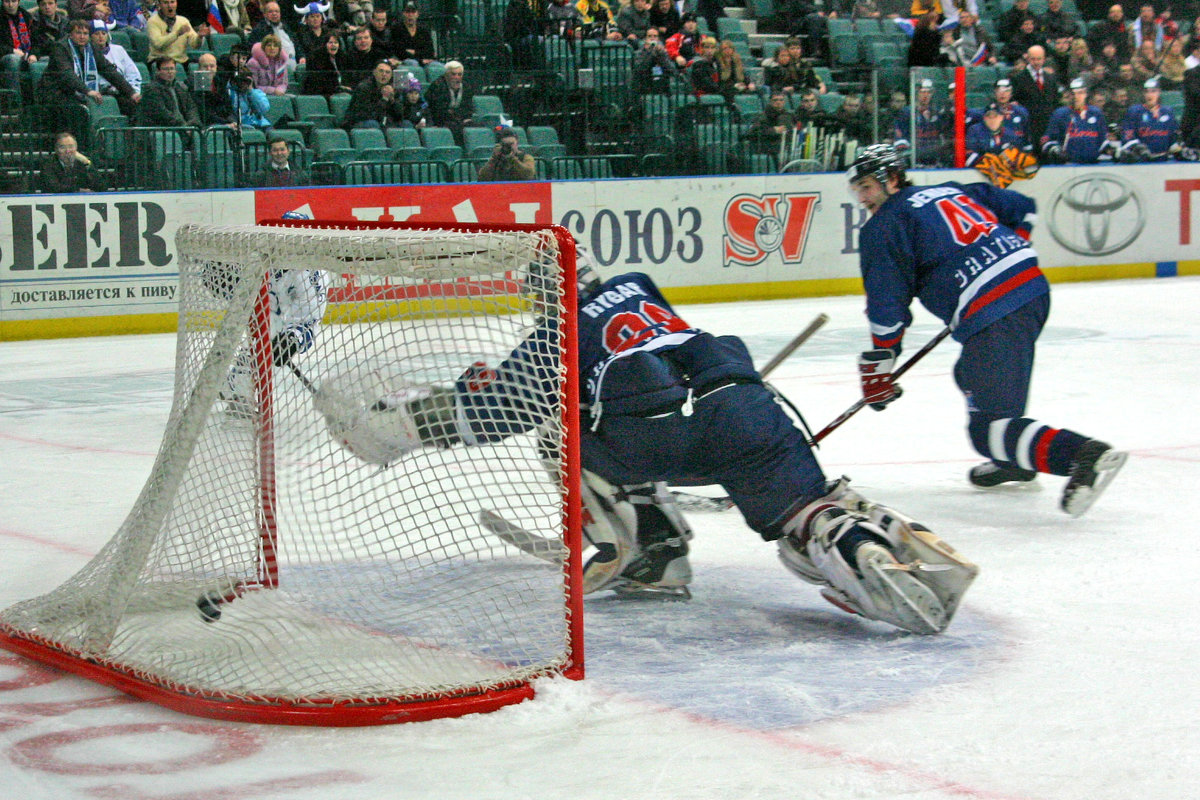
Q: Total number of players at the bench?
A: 6